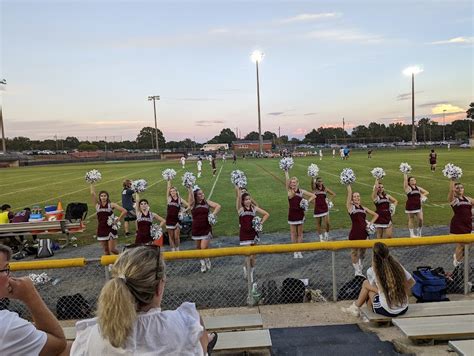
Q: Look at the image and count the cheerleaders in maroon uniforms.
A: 11